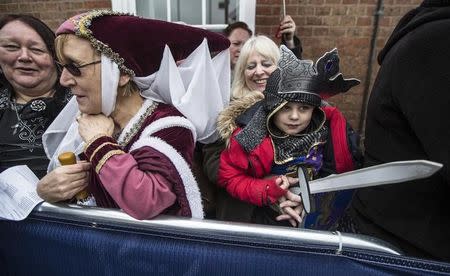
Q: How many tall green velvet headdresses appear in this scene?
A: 0